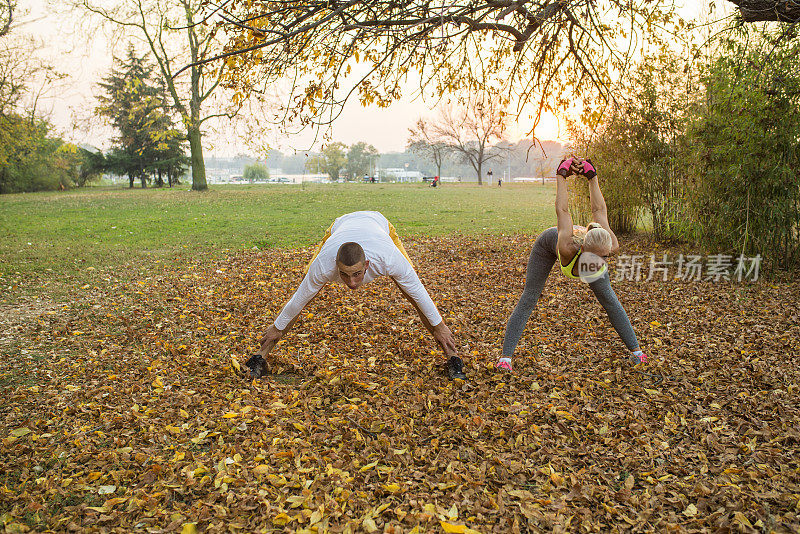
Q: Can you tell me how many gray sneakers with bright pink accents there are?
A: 2